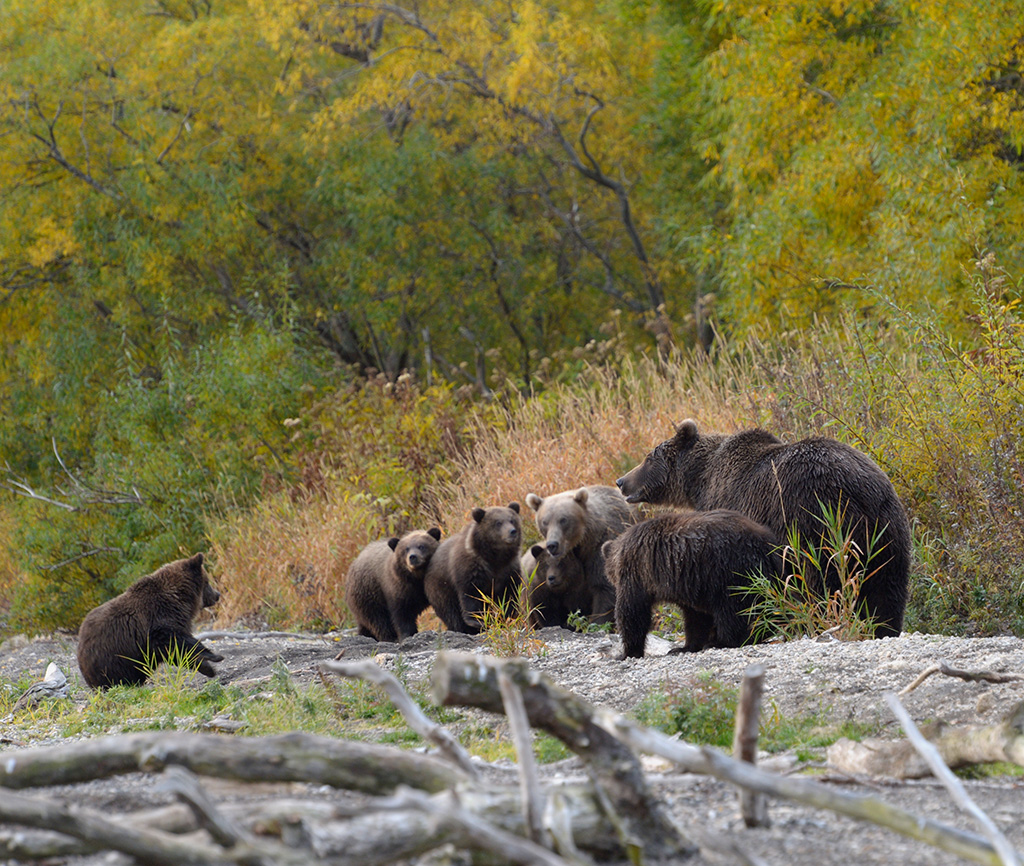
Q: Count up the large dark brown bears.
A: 1